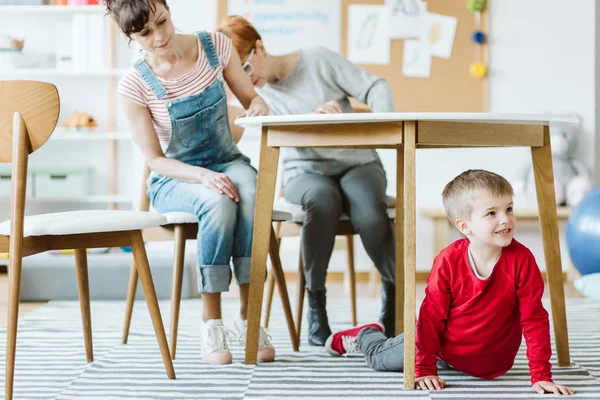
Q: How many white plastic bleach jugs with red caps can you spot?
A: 0